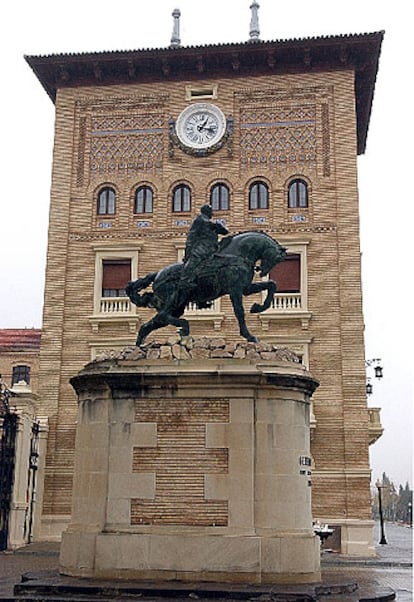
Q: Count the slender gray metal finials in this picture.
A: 2